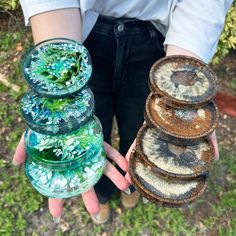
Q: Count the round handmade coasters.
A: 8